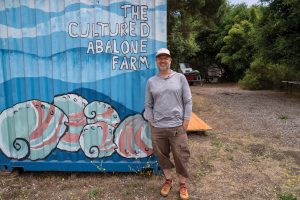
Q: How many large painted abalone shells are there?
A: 5